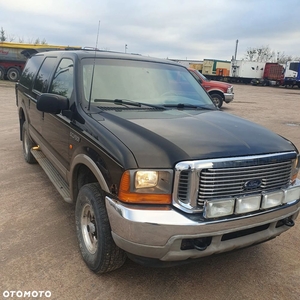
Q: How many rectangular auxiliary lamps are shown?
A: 4